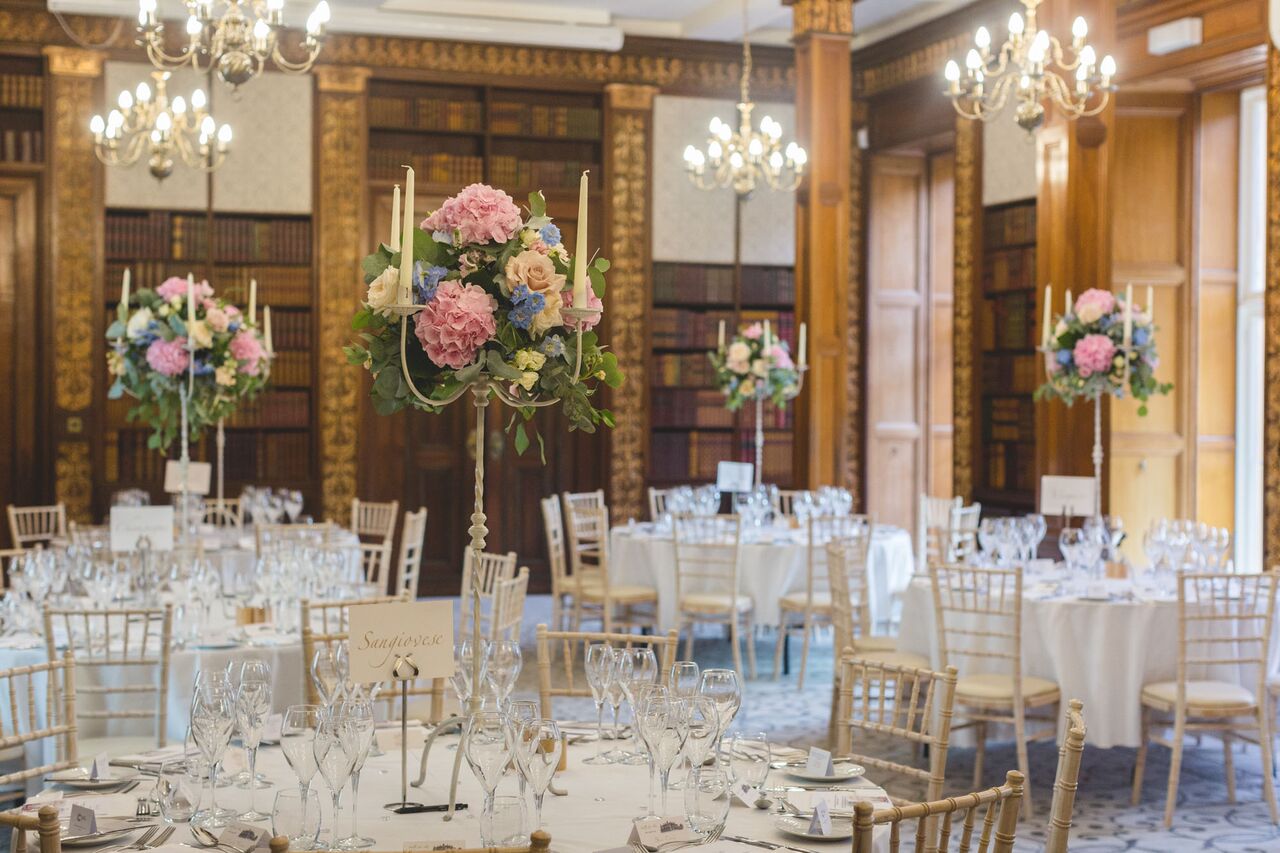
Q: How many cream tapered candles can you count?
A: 14